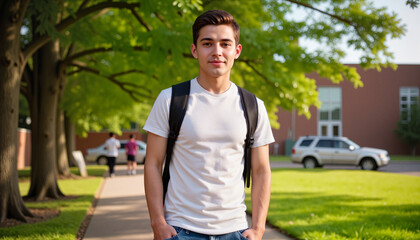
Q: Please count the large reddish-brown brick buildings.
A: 1